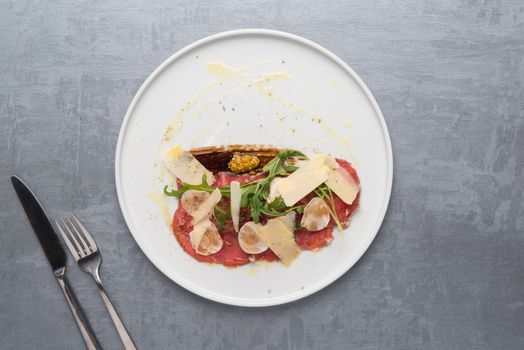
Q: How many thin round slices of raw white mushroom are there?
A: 4